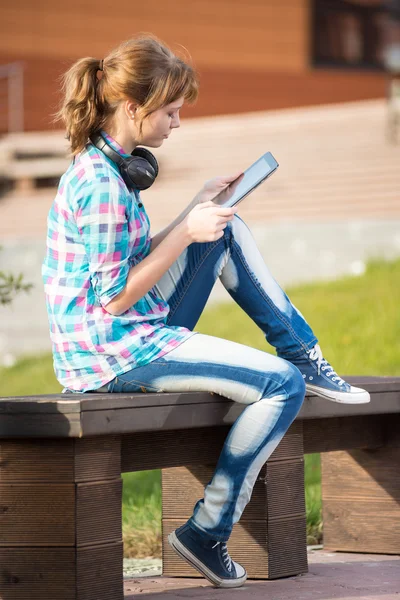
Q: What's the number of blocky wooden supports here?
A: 3